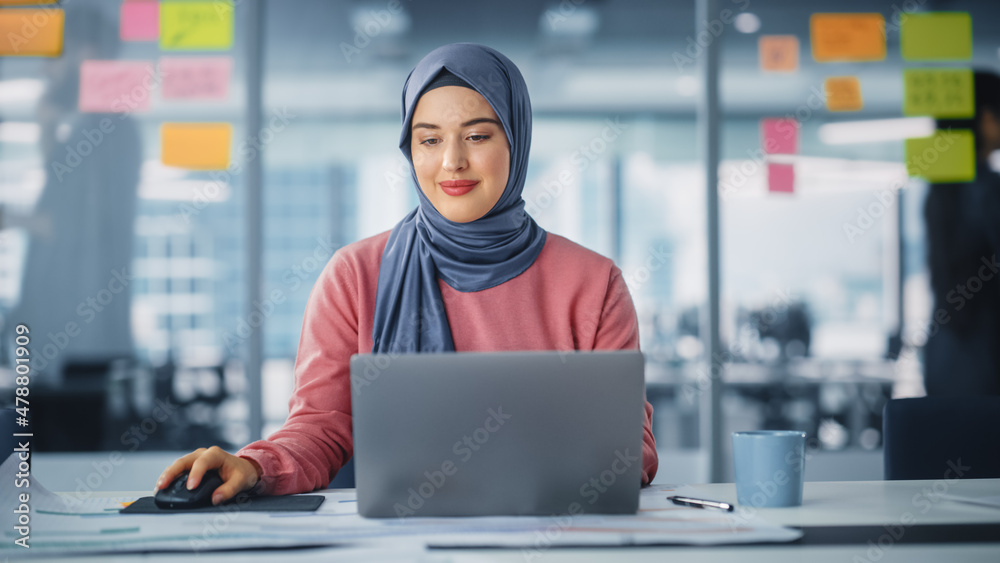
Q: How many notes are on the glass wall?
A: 15